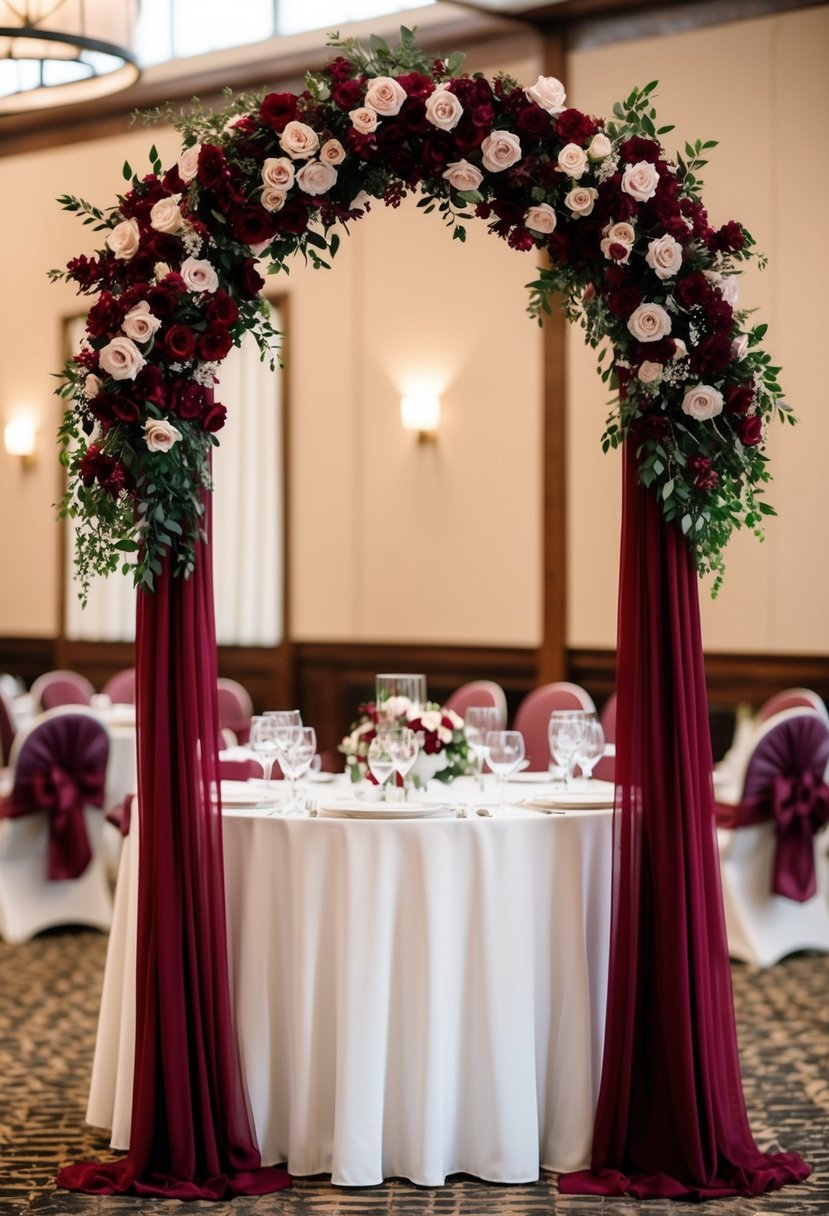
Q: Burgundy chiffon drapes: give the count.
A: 2